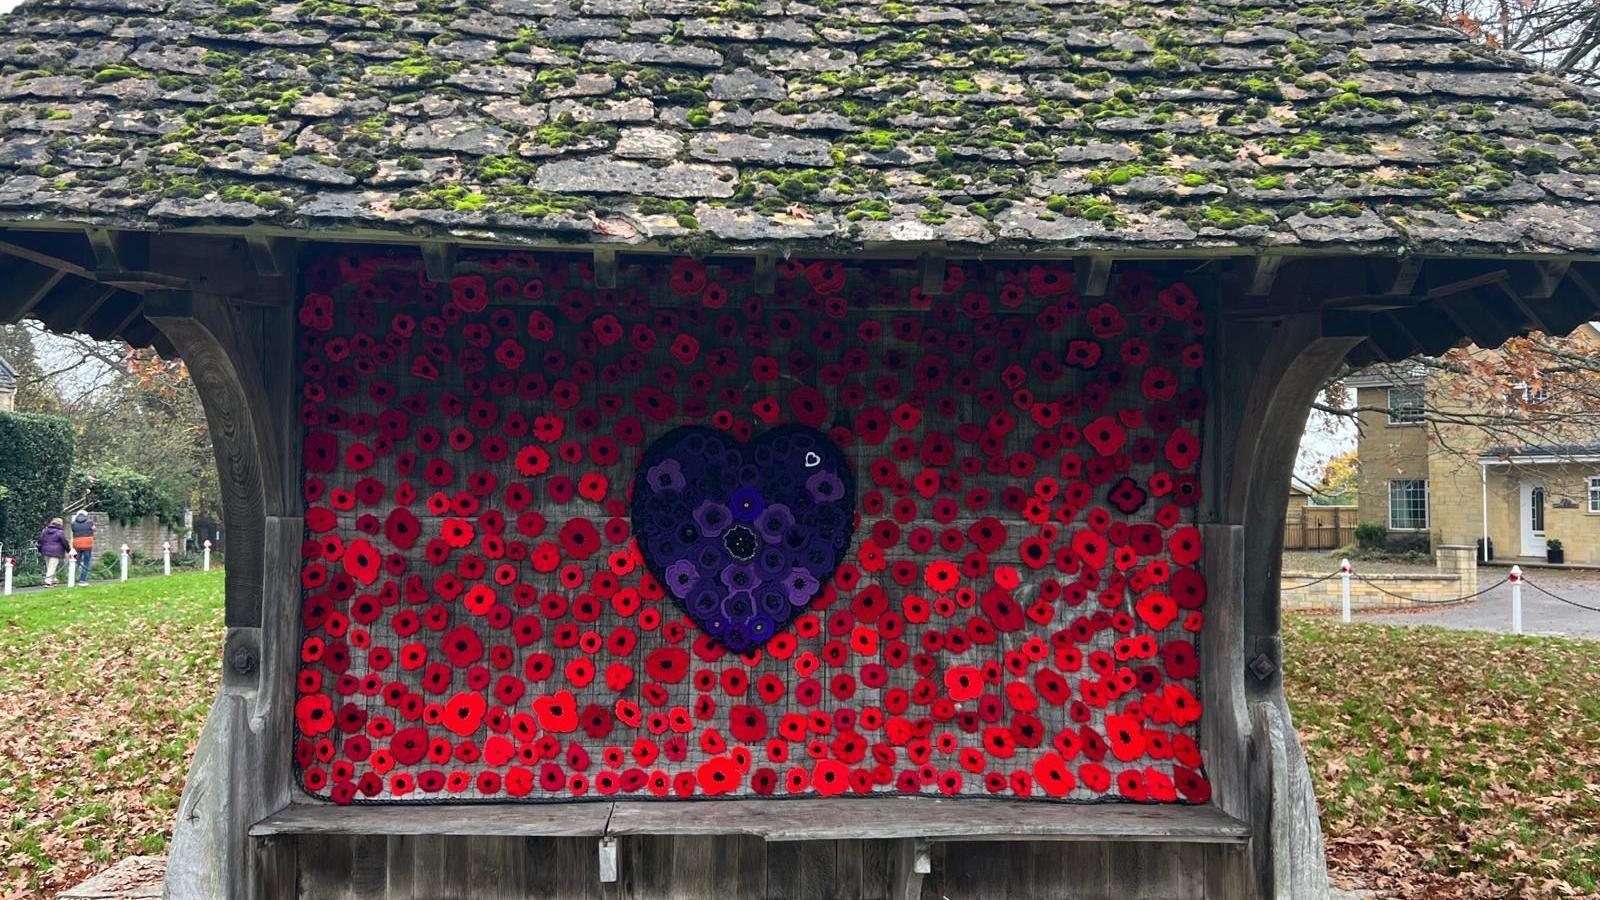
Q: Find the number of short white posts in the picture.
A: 7